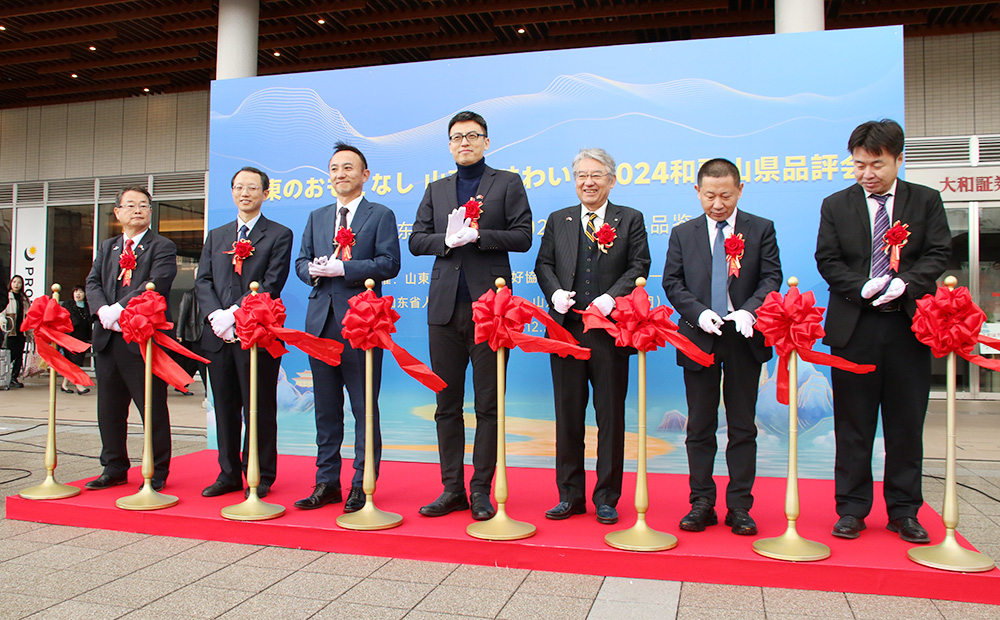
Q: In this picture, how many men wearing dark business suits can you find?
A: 7